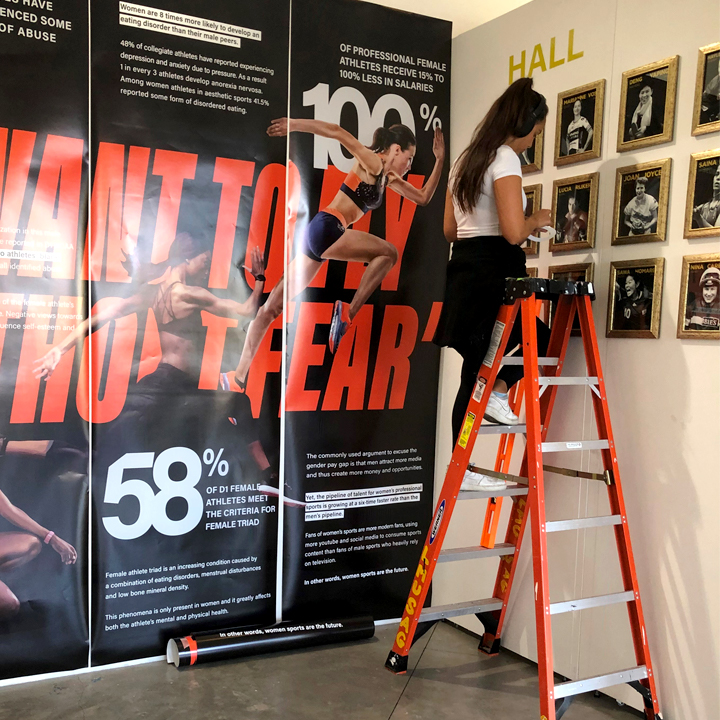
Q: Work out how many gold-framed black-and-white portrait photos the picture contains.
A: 12